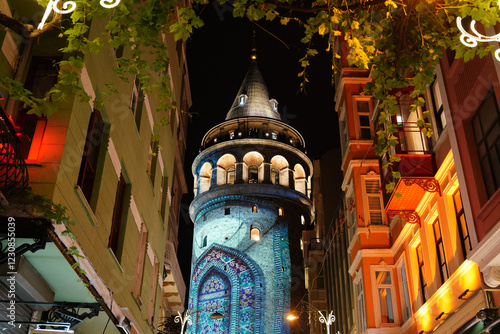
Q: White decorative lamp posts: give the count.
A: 2